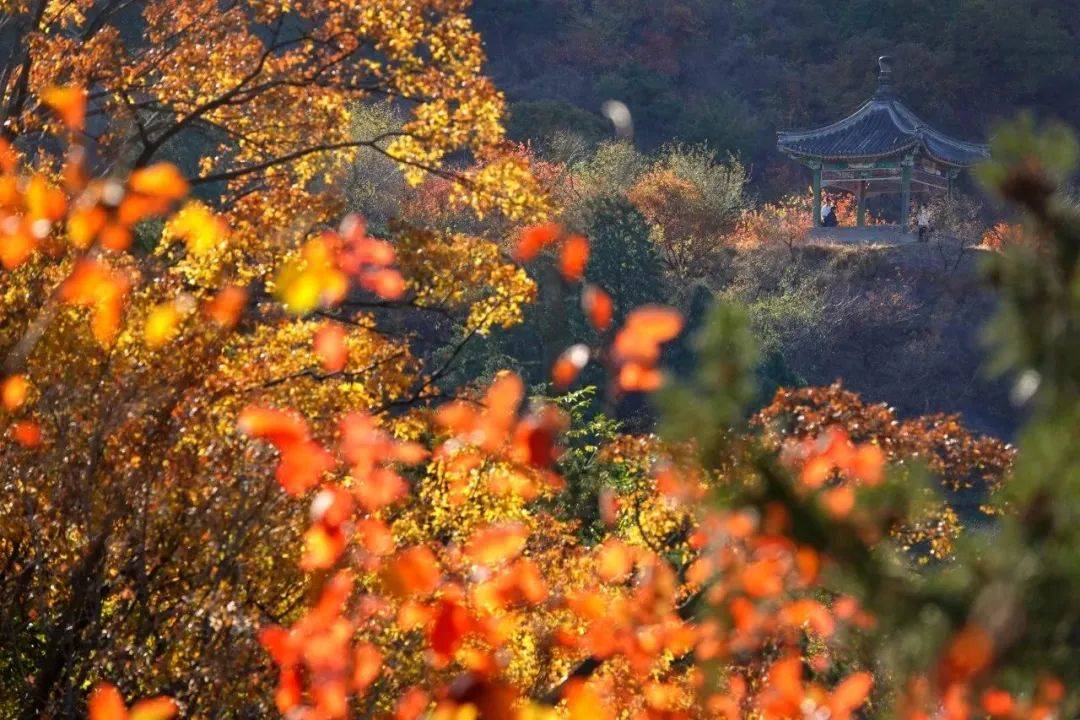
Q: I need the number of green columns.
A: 4